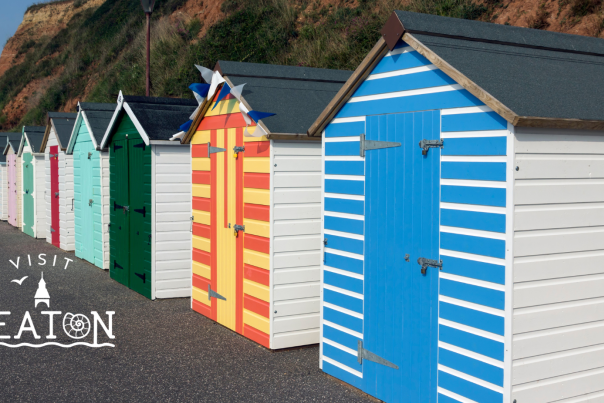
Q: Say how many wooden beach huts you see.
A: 8